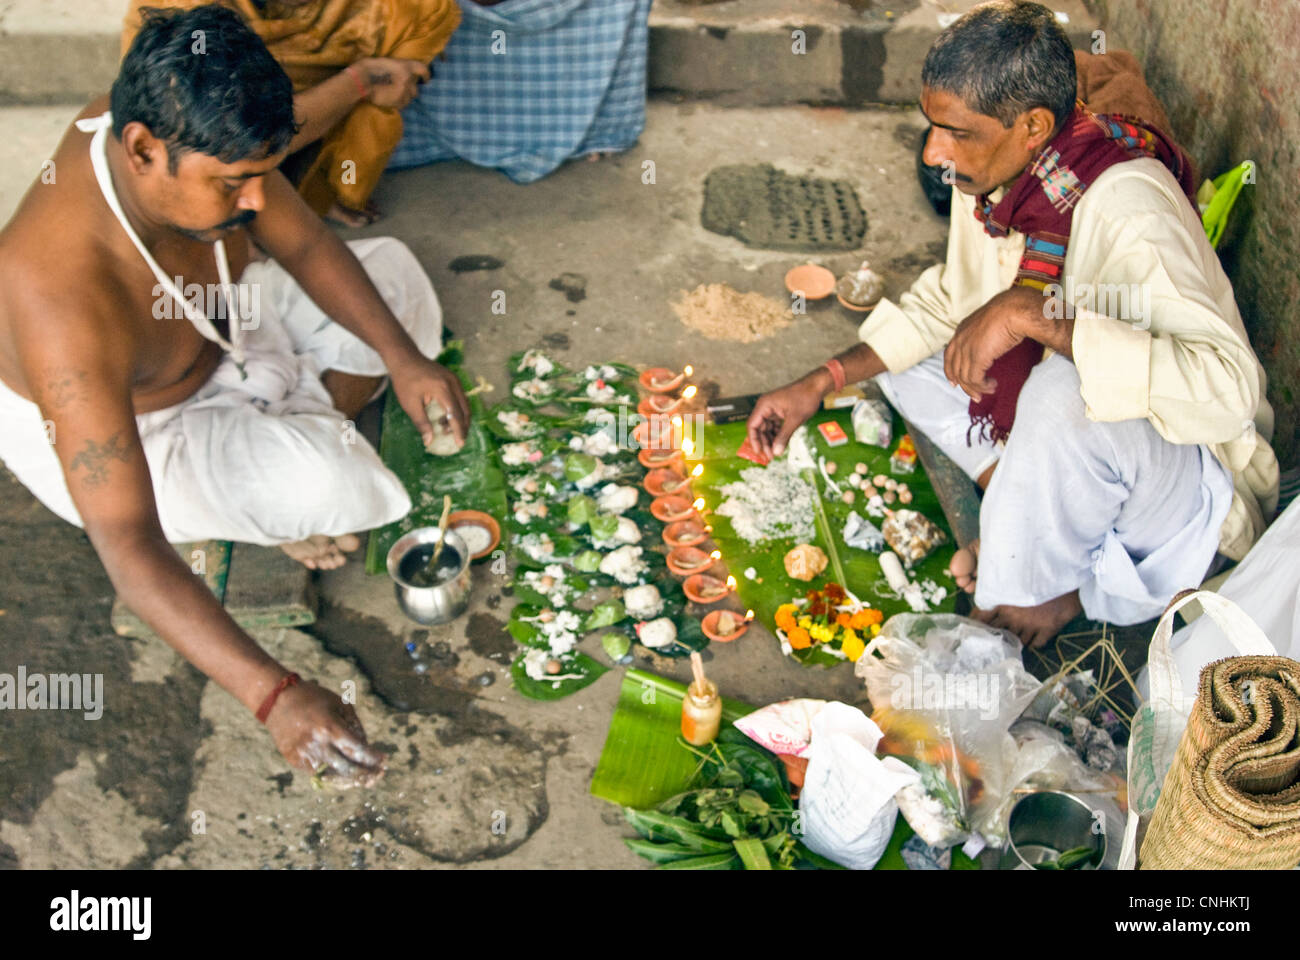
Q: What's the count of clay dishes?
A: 13